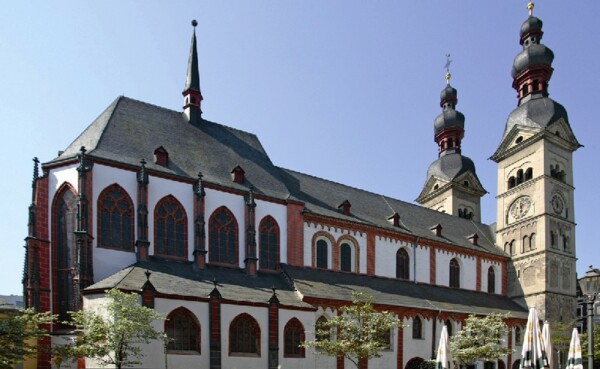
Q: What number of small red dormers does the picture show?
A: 6